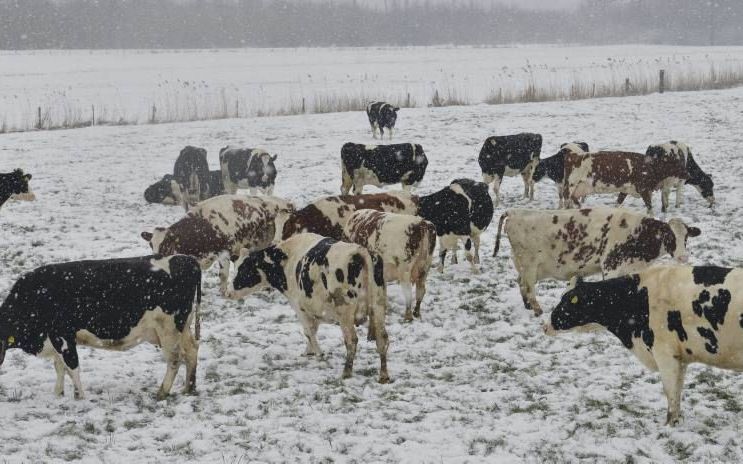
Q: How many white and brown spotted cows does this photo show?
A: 5